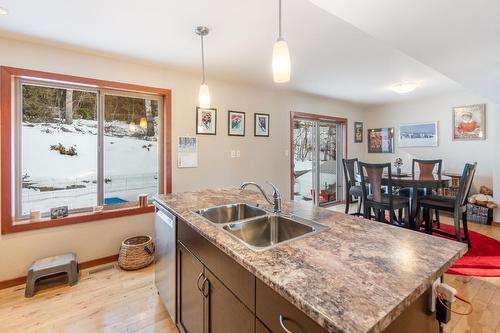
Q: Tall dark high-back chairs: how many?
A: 4